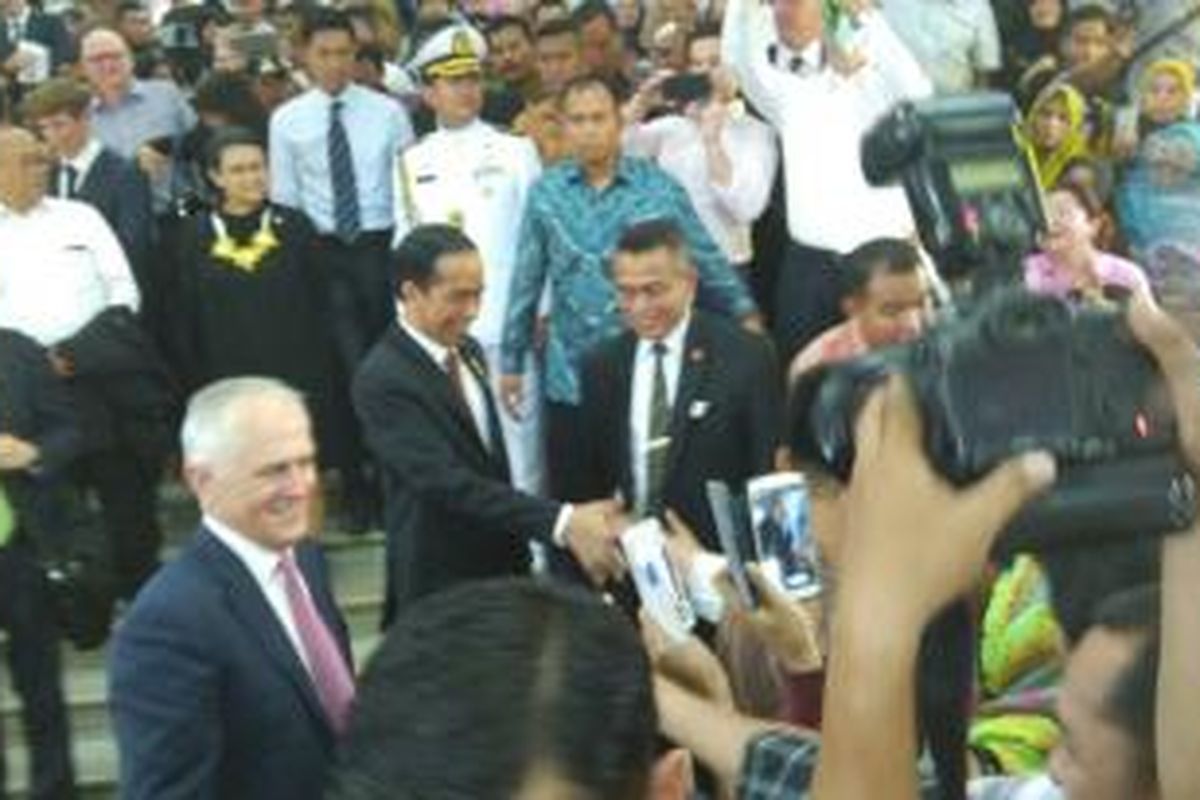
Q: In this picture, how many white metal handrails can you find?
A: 0